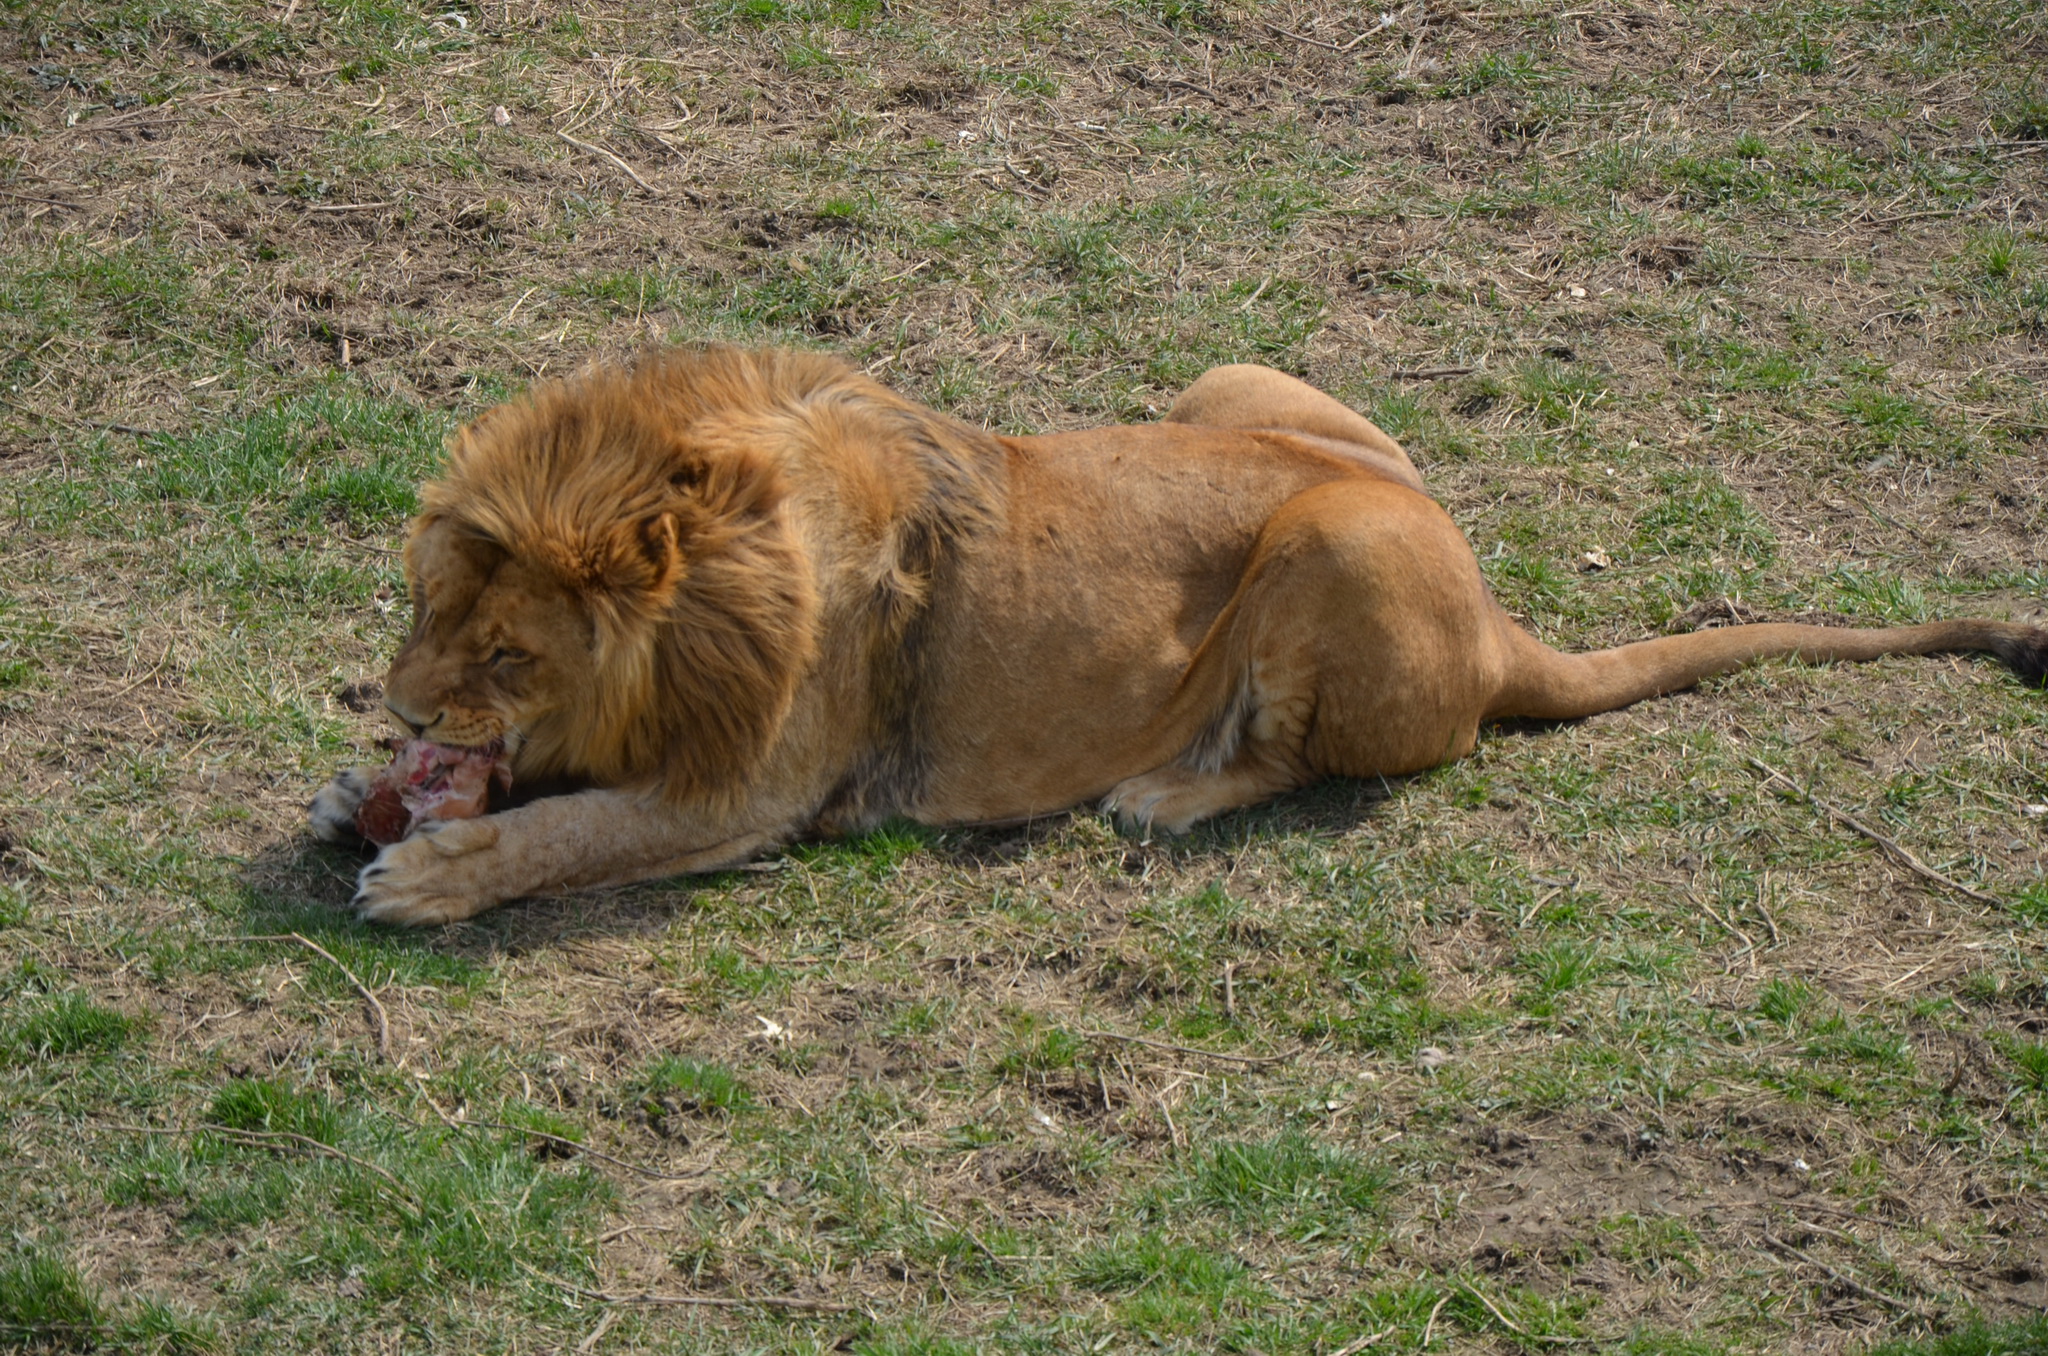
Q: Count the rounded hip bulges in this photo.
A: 2